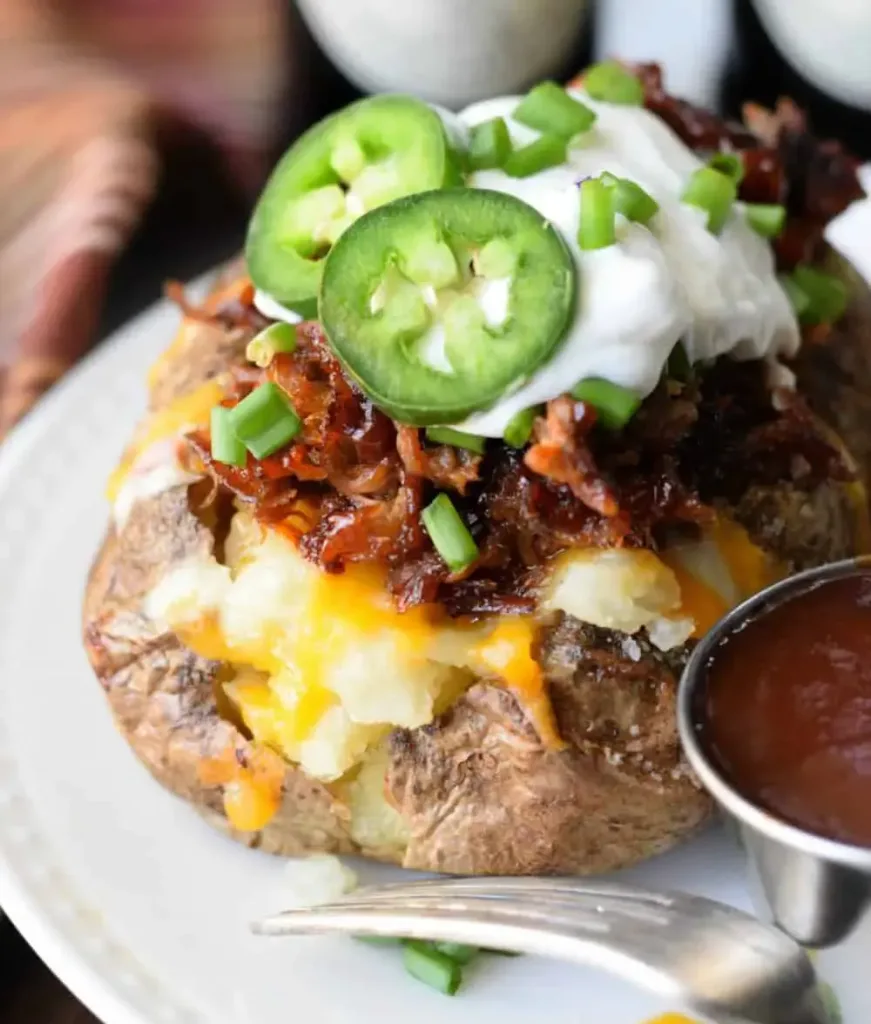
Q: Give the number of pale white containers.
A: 2